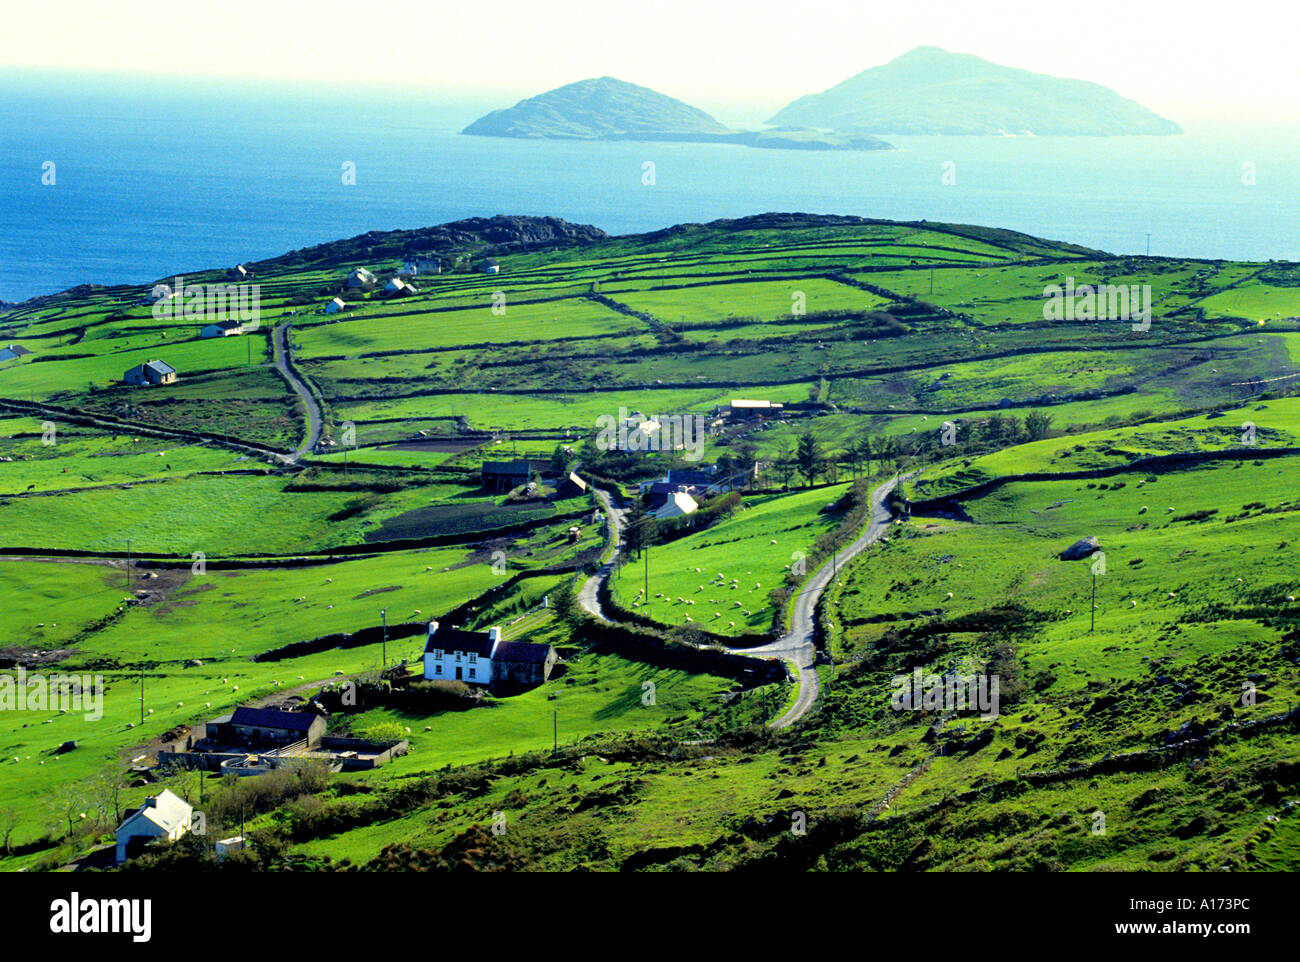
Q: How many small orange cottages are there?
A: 0